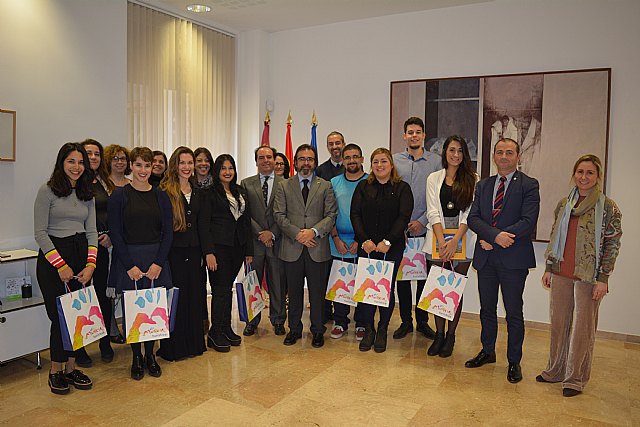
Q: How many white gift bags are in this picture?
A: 7